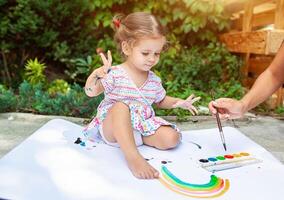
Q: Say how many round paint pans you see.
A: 6